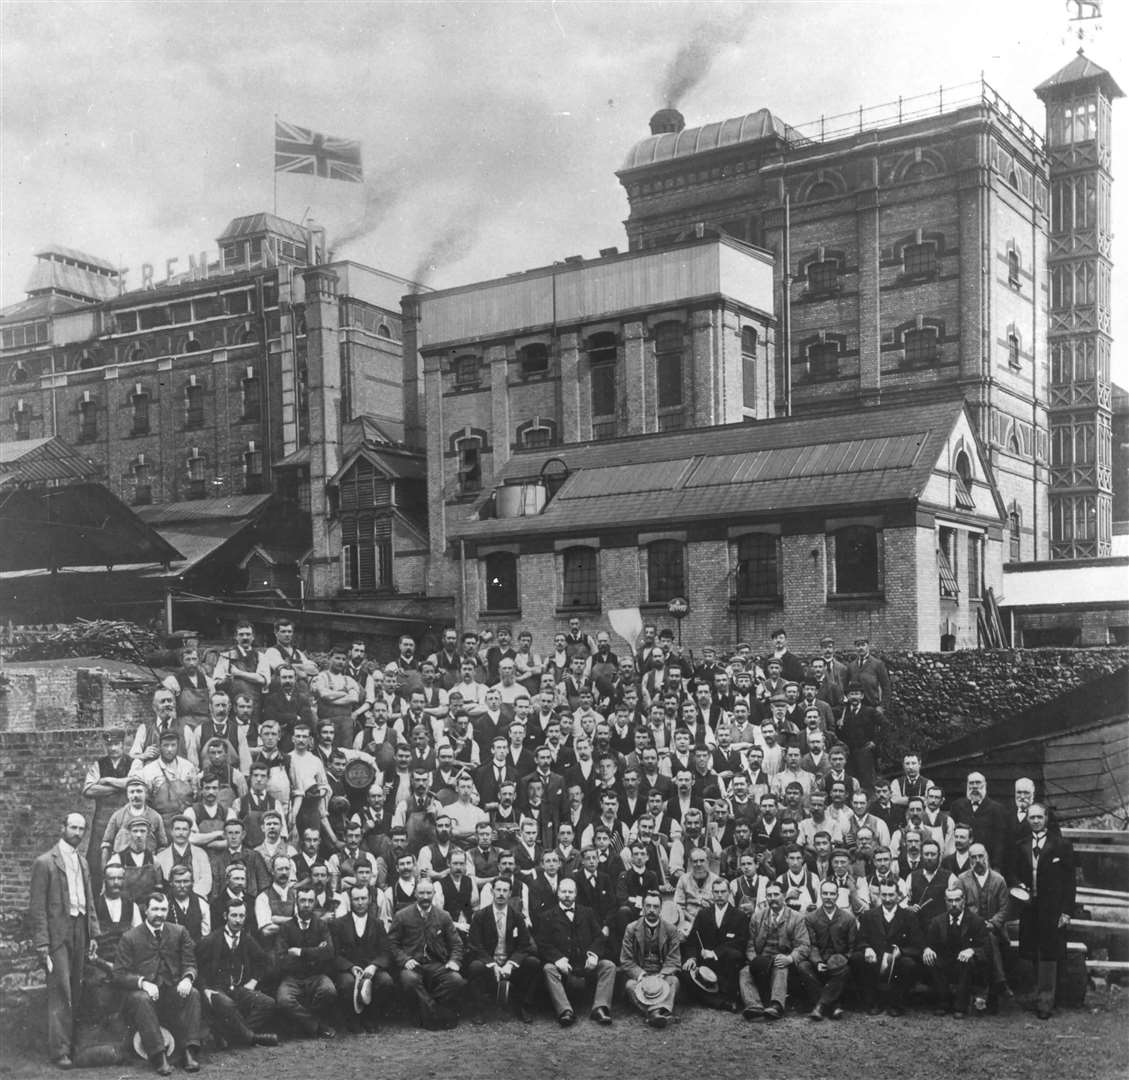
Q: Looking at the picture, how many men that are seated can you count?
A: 13